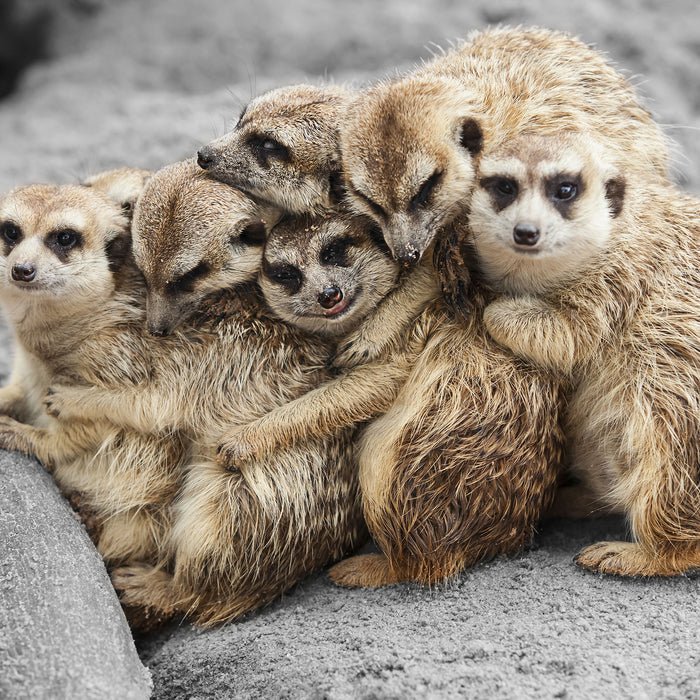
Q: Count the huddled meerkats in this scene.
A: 6